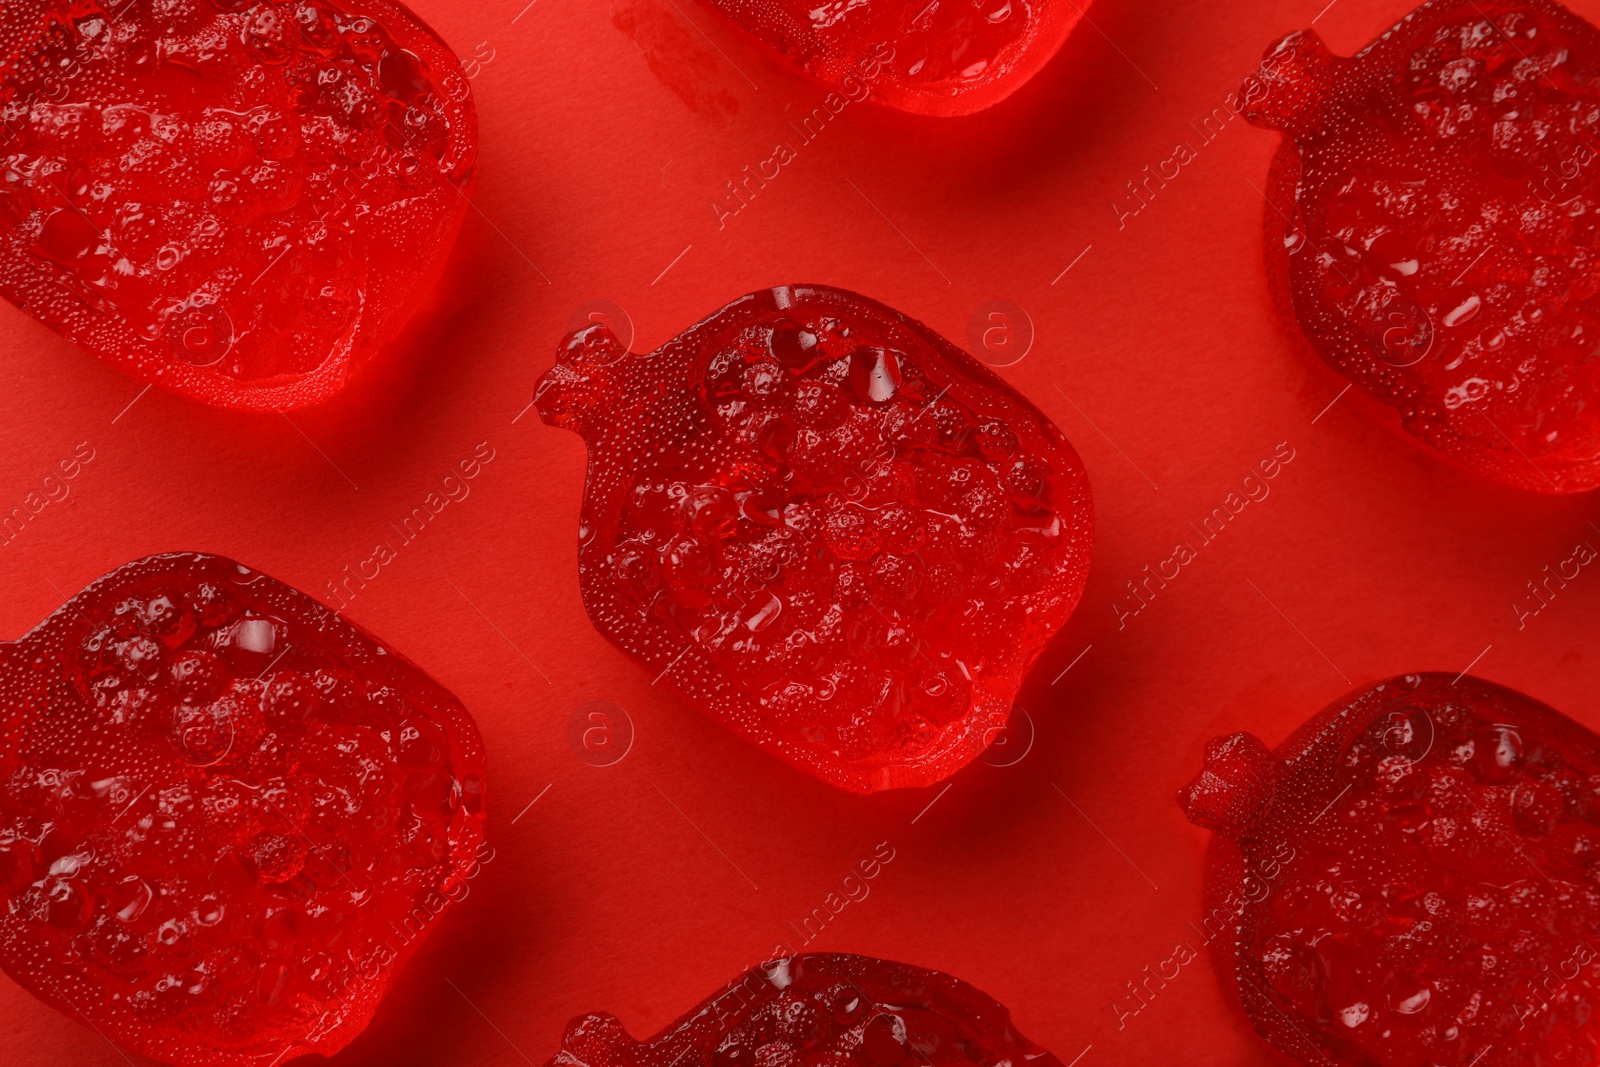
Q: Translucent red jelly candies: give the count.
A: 7